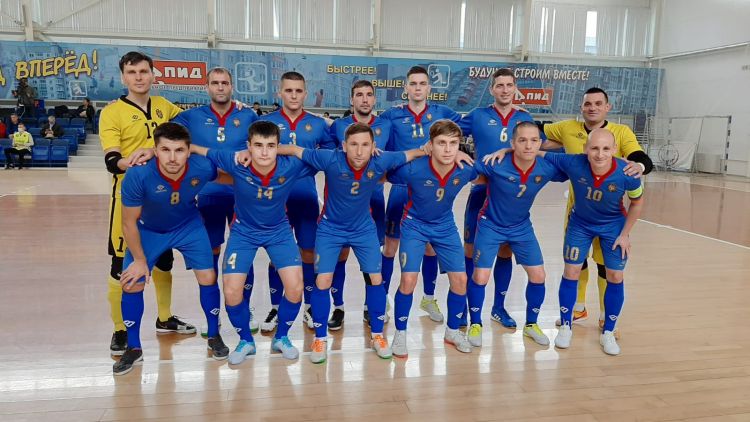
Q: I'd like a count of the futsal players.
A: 13